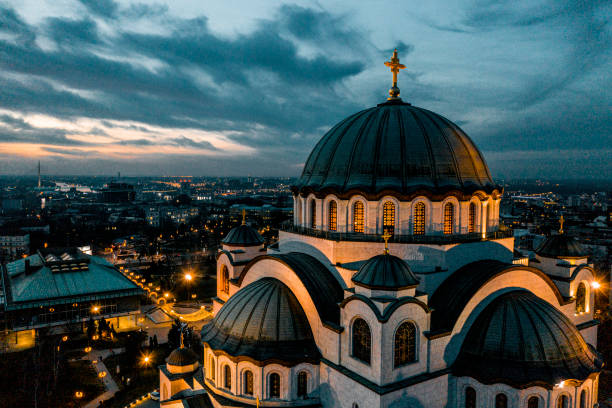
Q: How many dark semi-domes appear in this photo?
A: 2